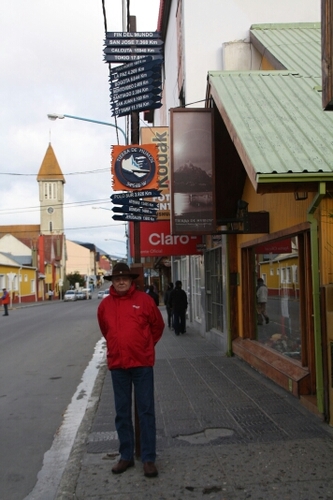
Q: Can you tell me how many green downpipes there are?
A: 2